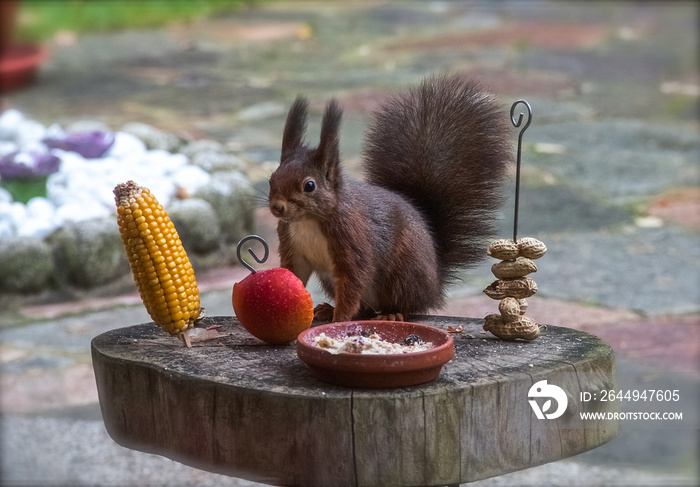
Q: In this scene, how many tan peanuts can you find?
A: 5